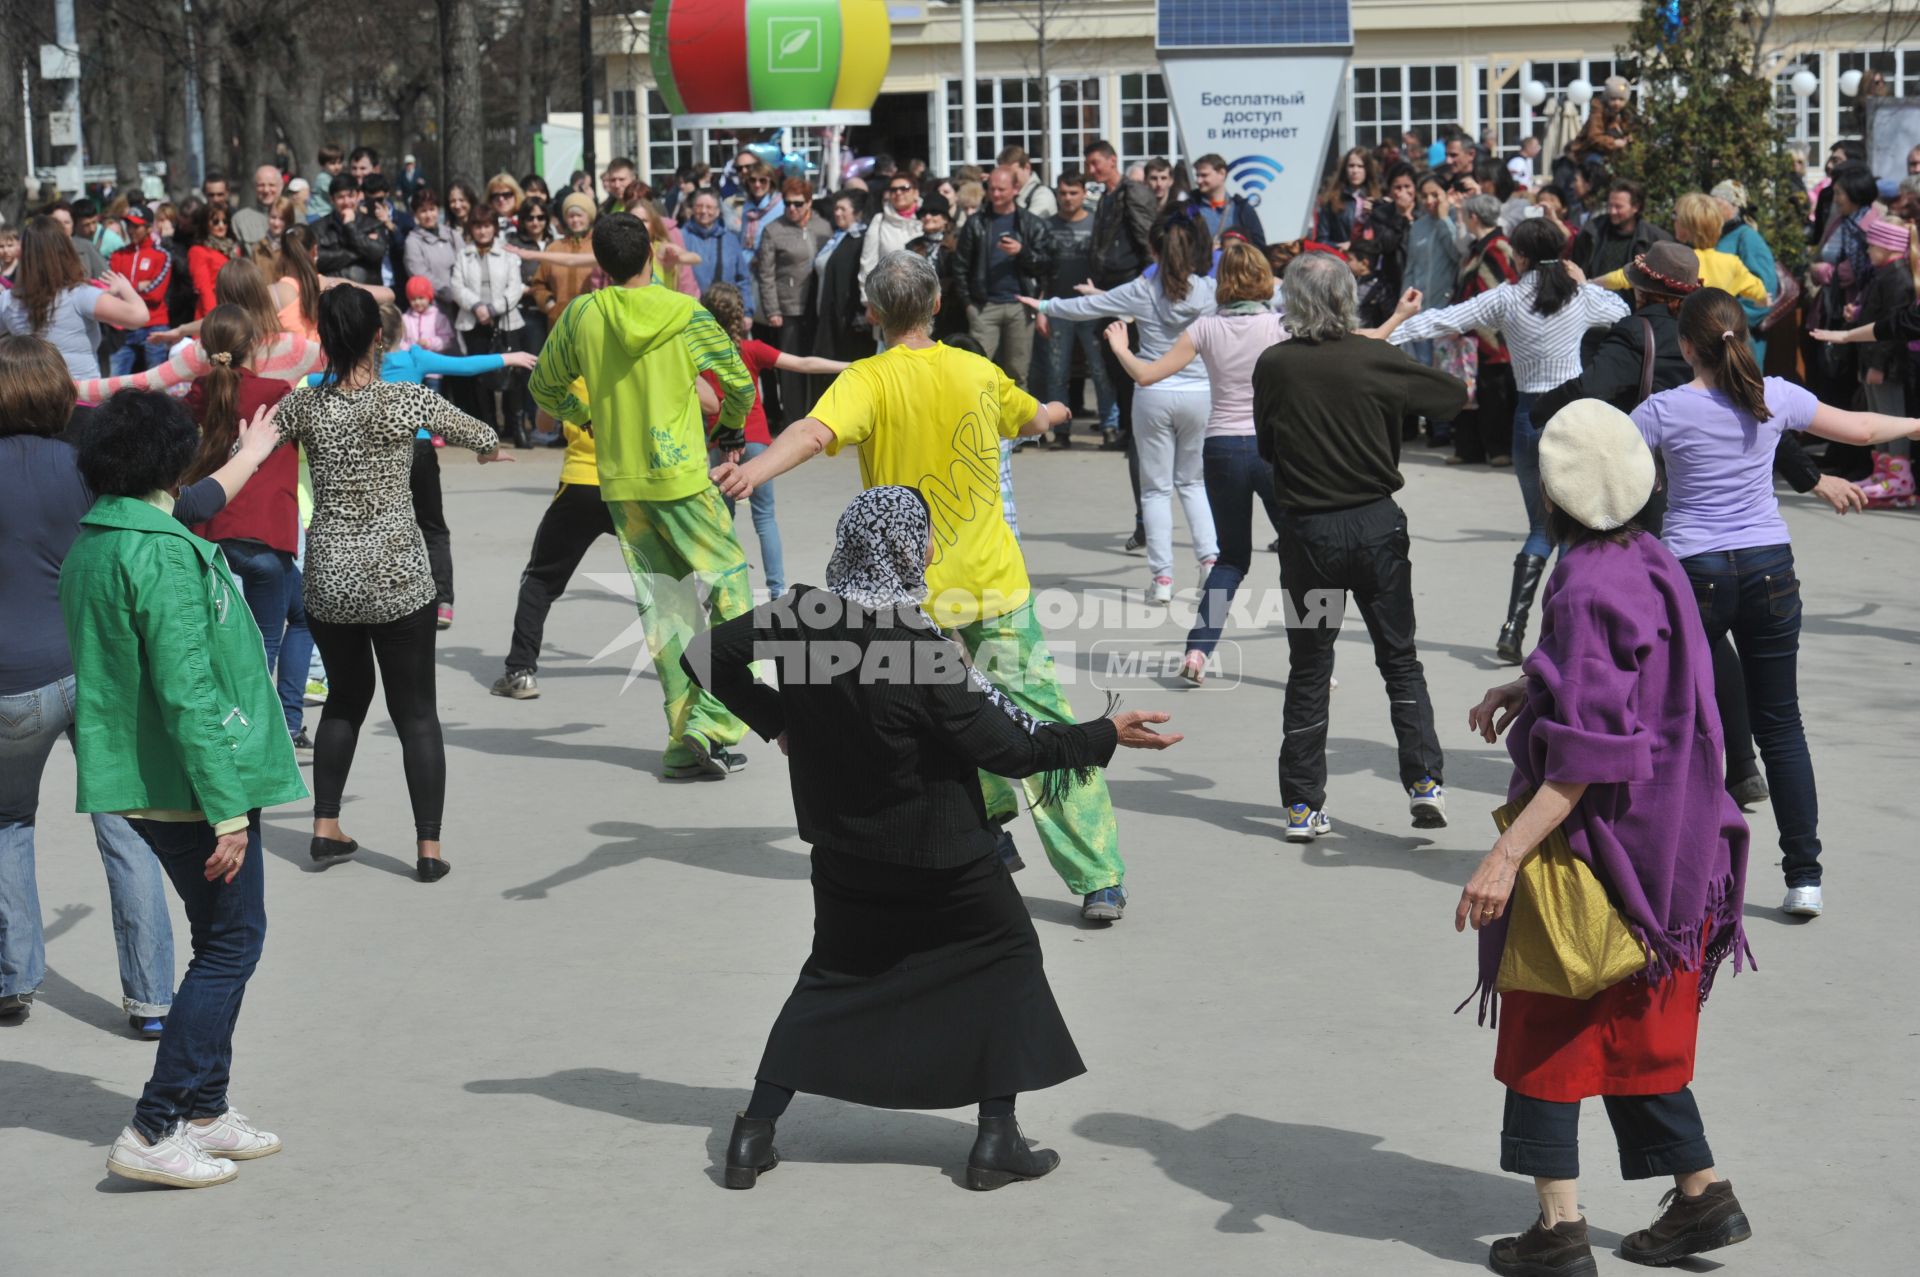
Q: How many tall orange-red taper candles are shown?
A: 0